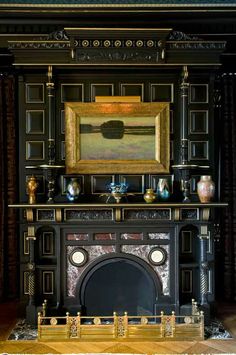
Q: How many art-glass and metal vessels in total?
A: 6